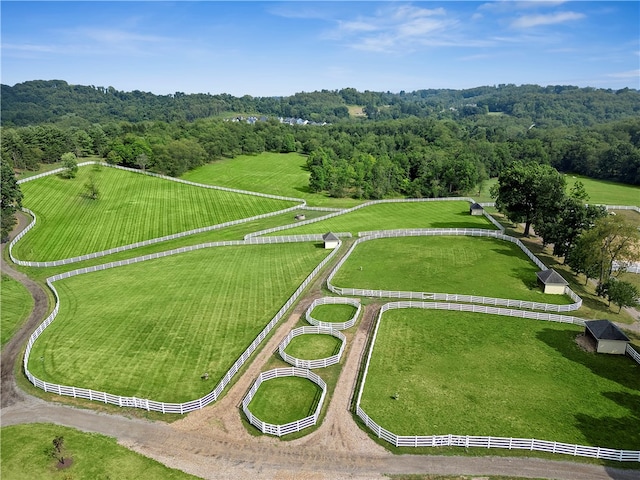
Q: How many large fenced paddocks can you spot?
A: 5